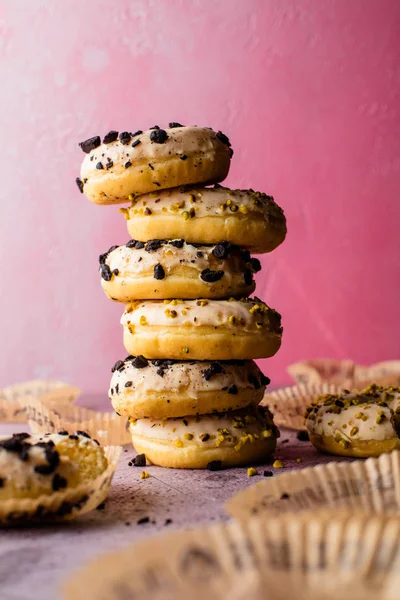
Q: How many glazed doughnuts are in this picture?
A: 8